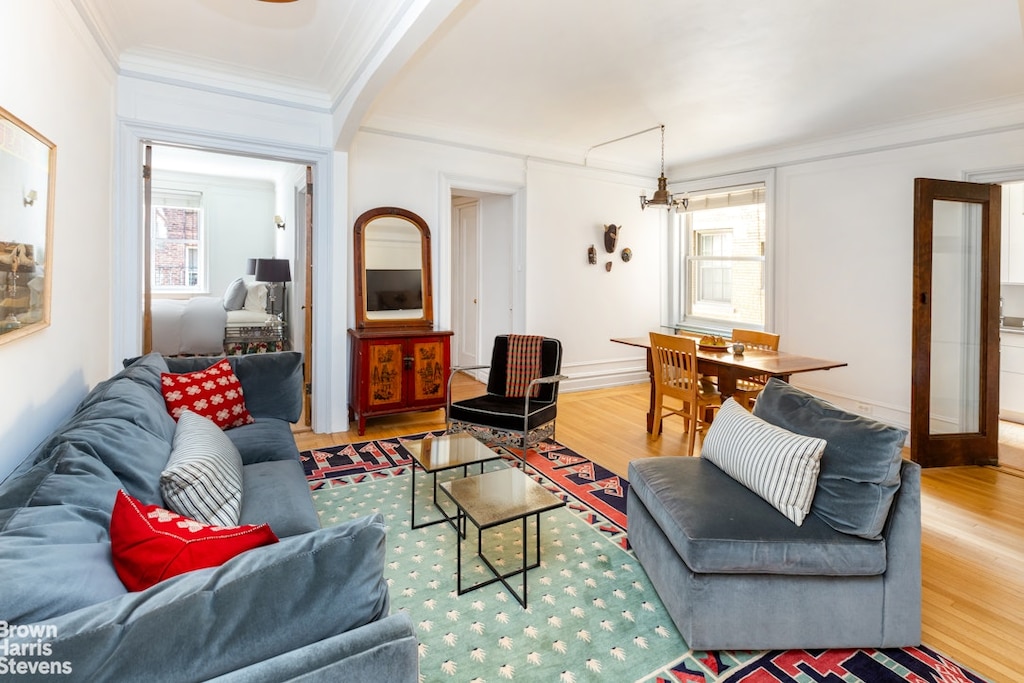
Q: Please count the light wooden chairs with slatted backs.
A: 2